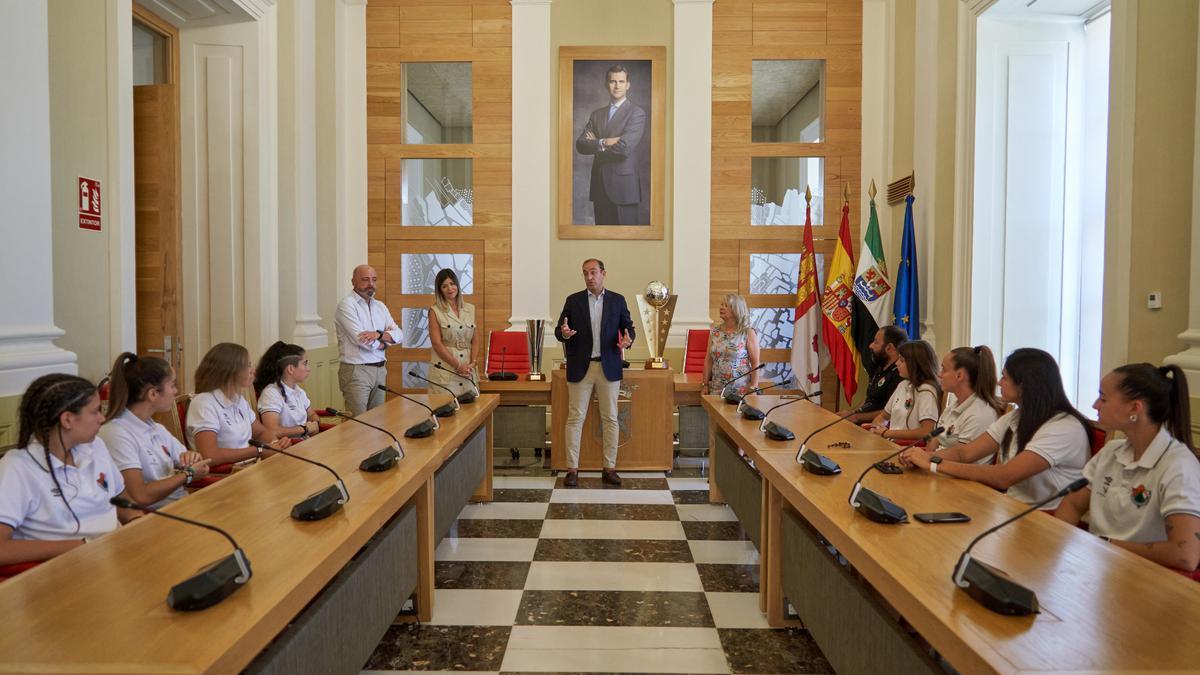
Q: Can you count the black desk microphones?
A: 13